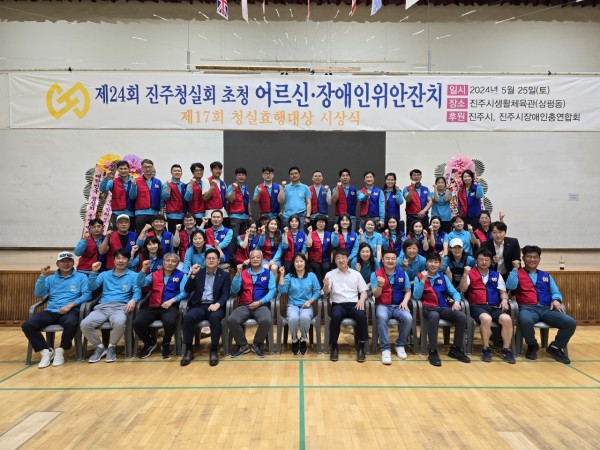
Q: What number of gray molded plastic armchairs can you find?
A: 11